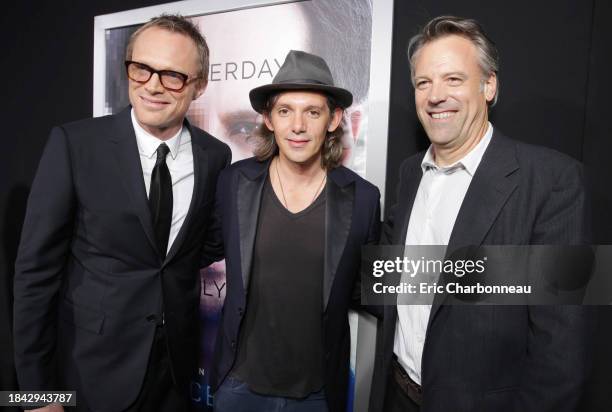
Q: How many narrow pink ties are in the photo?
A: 0